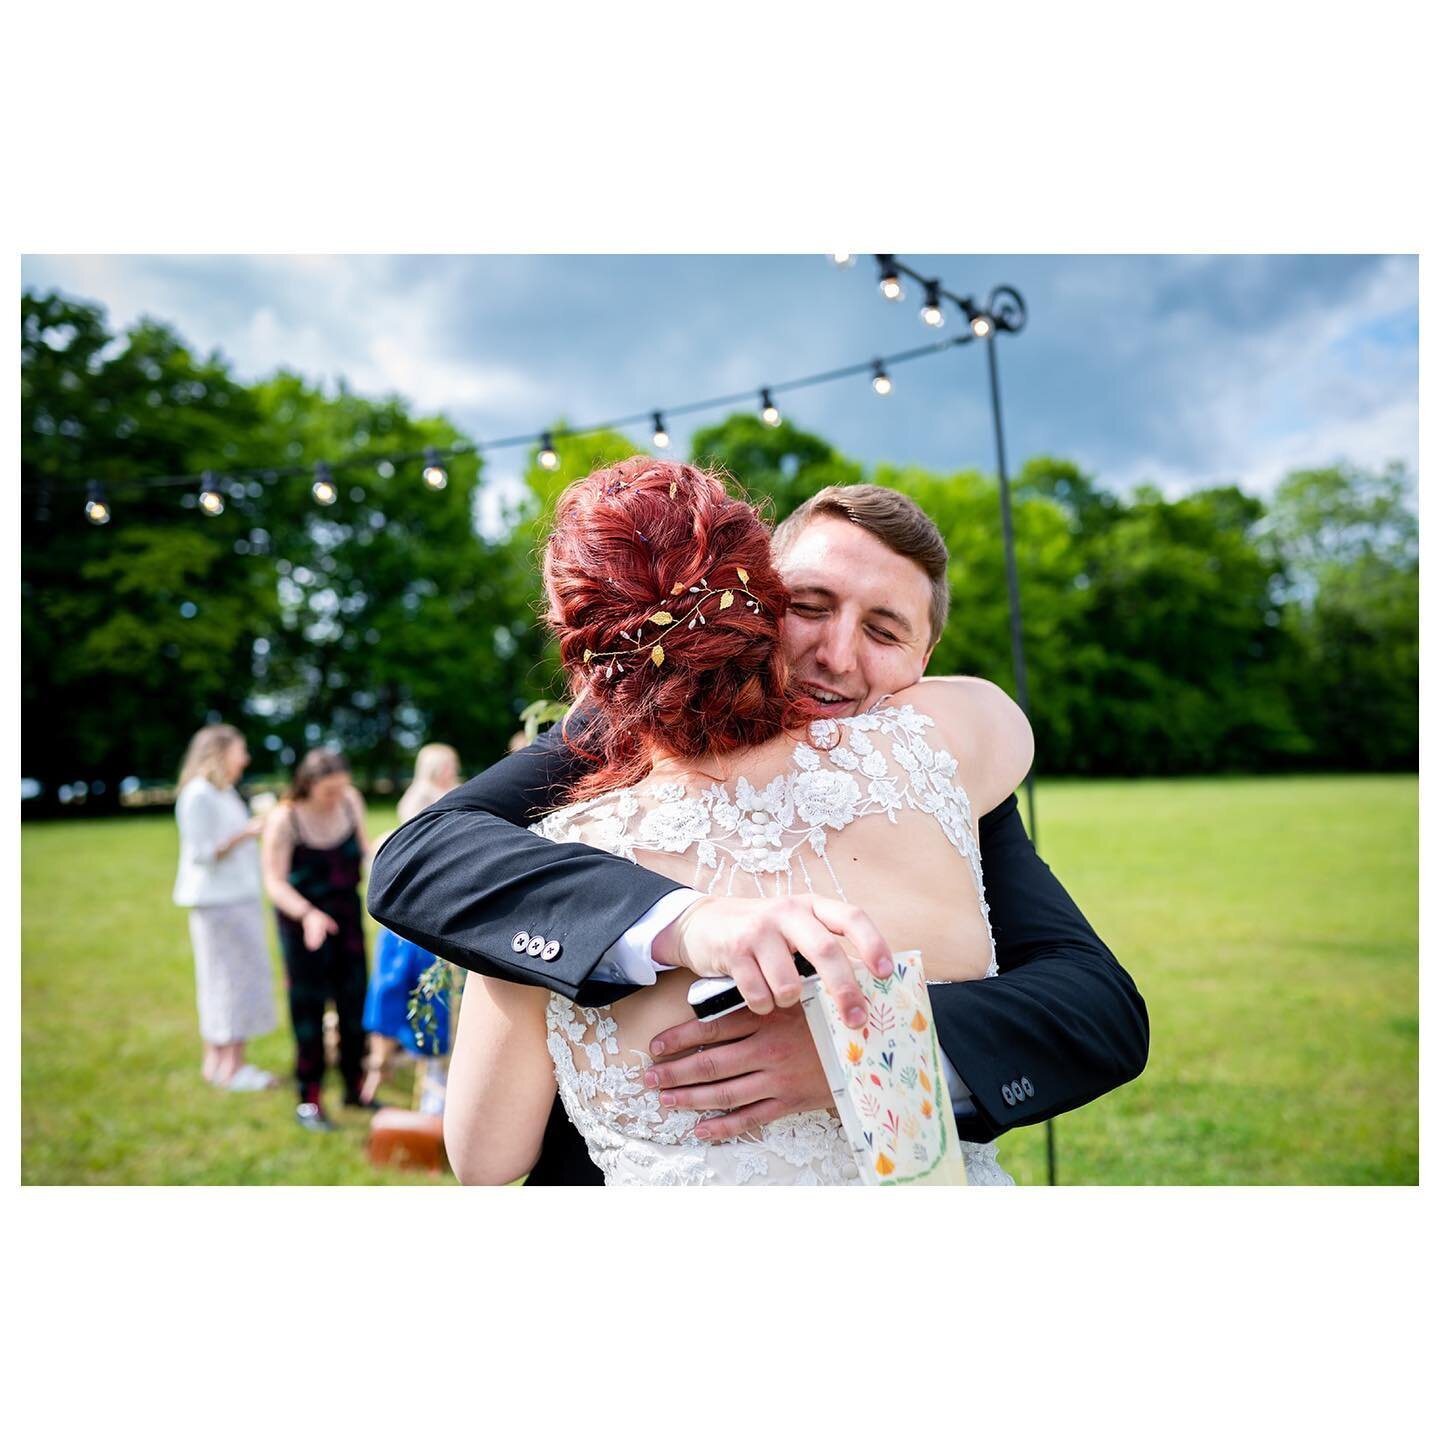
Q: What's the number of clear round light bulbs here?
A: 12